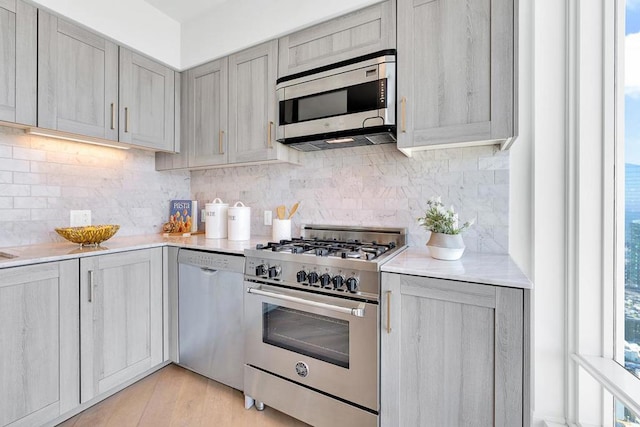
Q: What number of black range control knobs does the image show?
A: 7